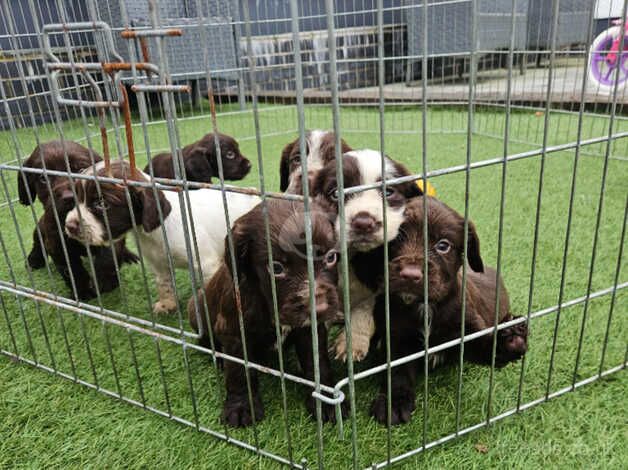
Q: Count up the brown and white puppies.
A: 3